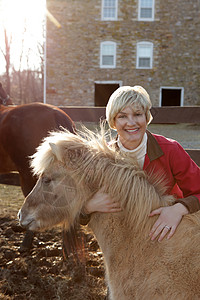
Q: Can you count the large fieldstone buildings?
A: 1